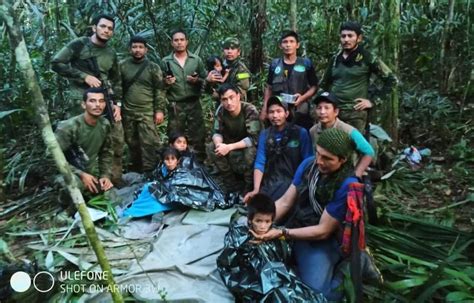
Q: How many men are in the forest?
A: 11